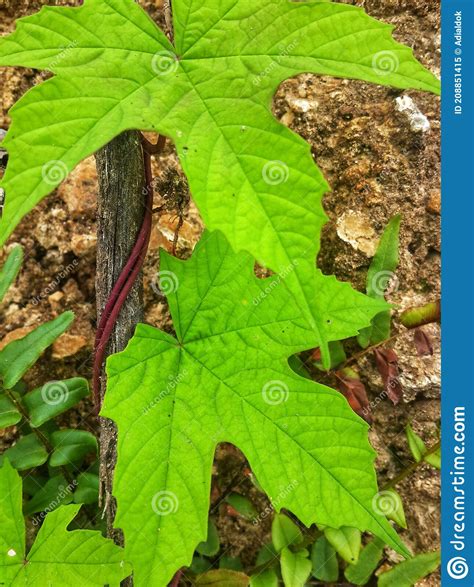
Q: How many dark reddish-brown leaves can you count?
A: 3